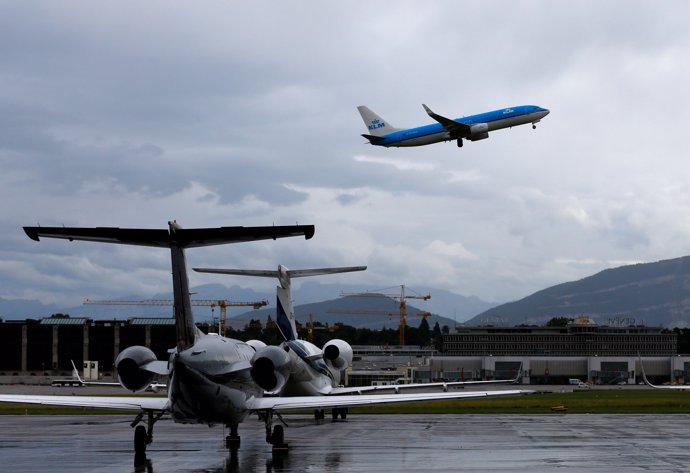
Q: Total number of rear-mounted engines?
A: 4